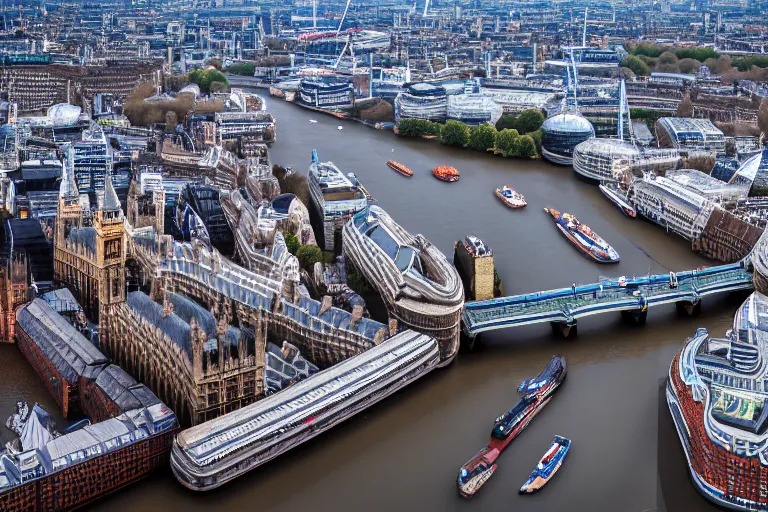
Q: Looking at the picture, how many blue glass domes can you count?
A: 1